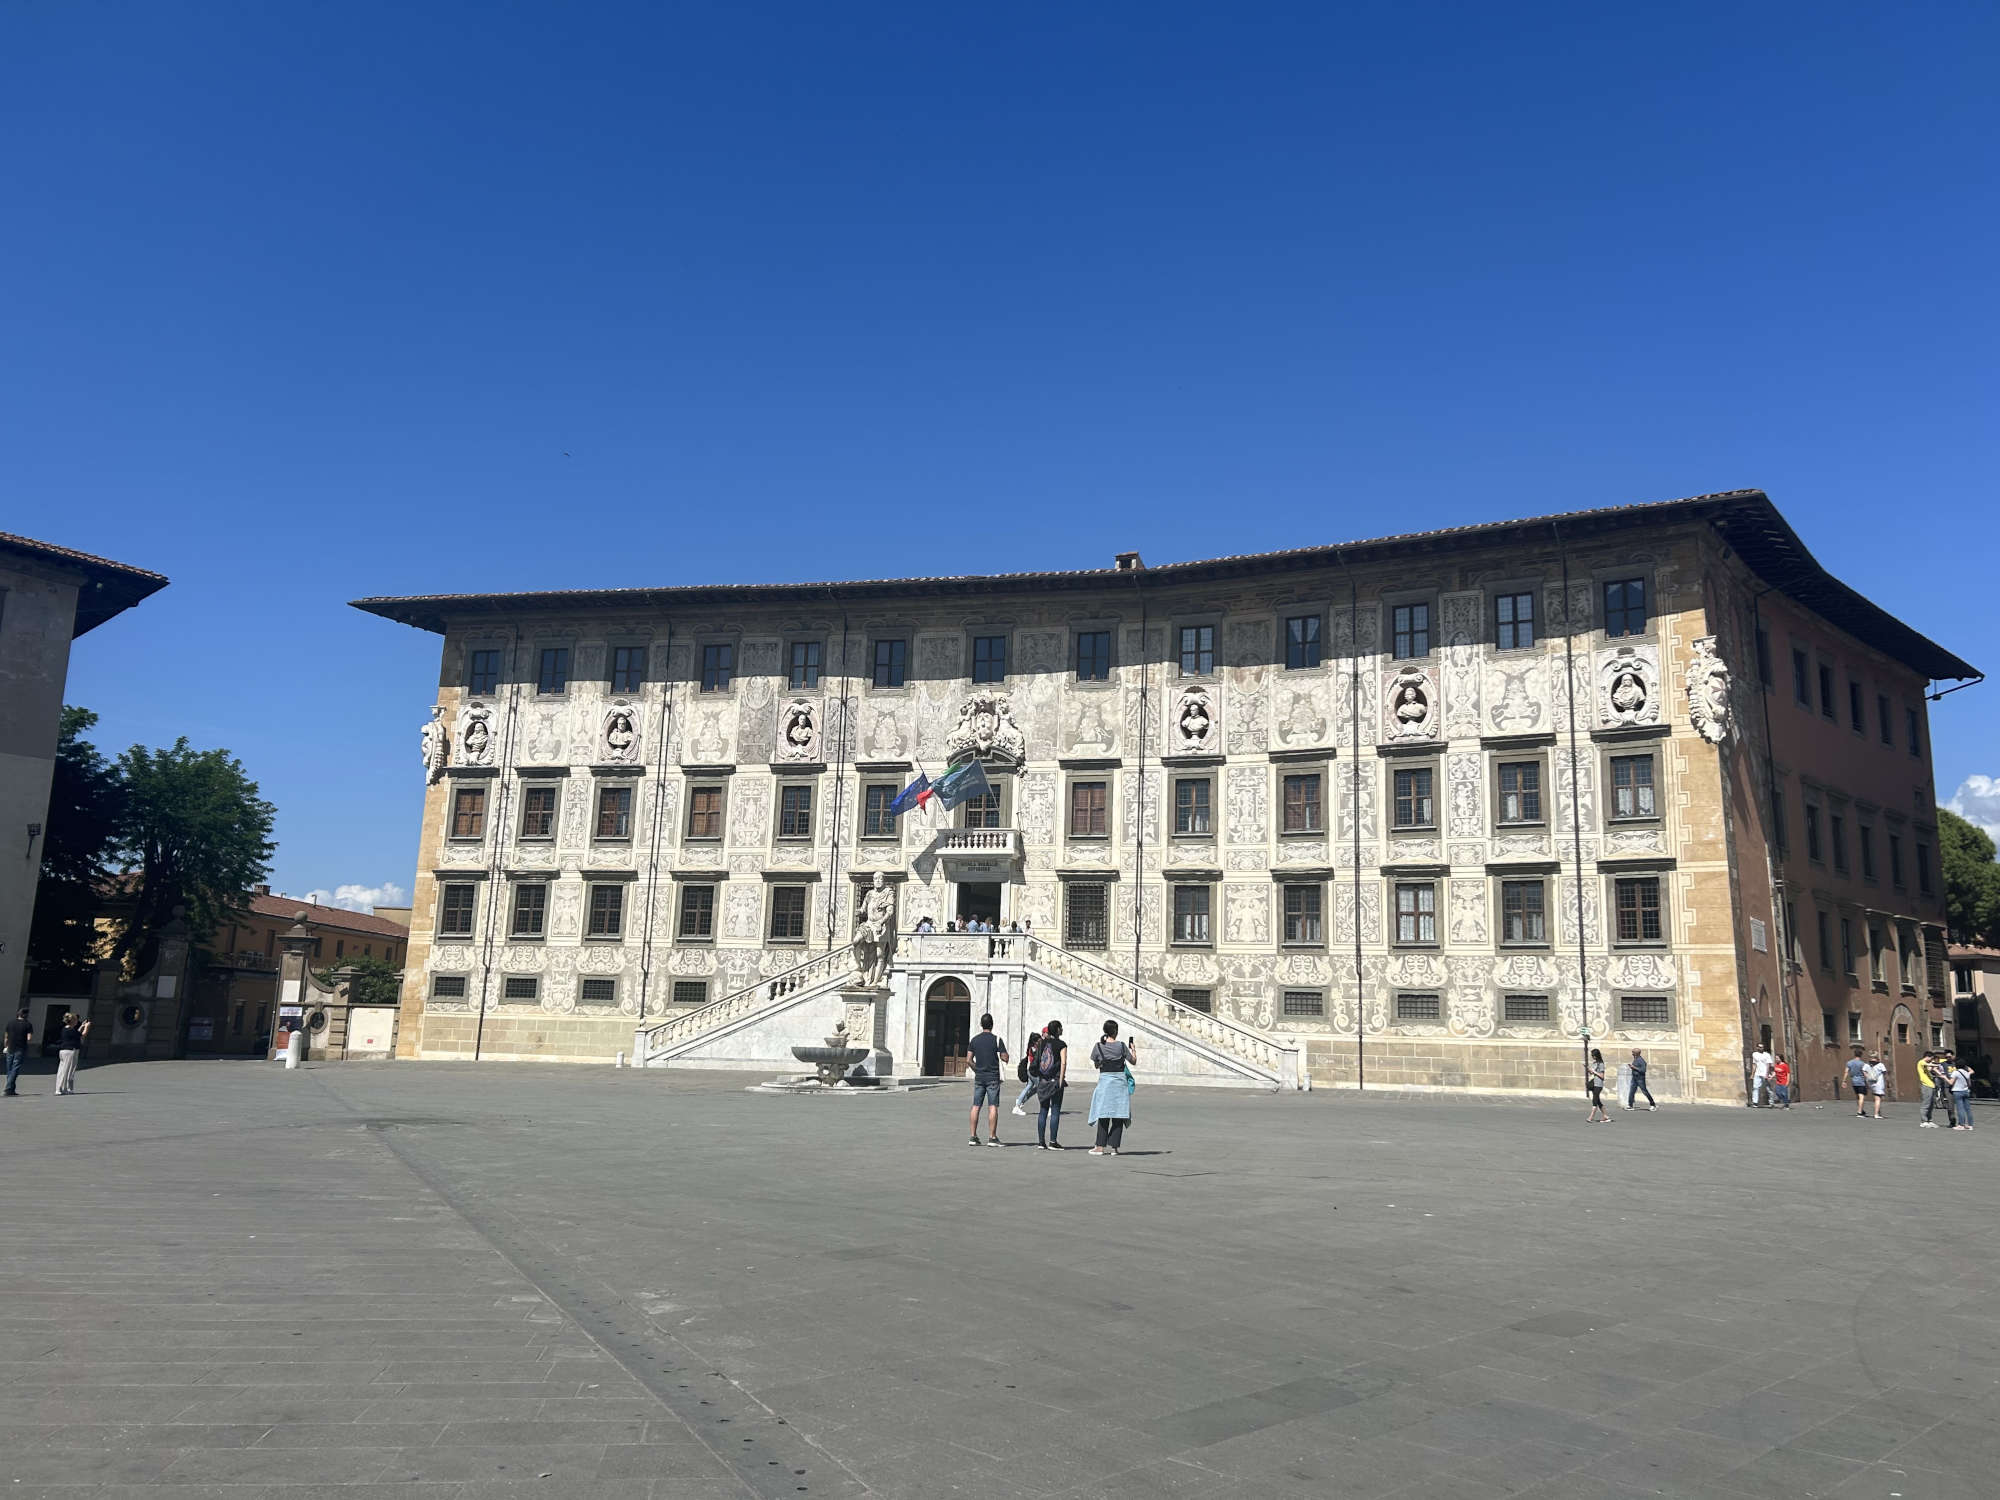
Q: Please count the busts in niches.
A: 6